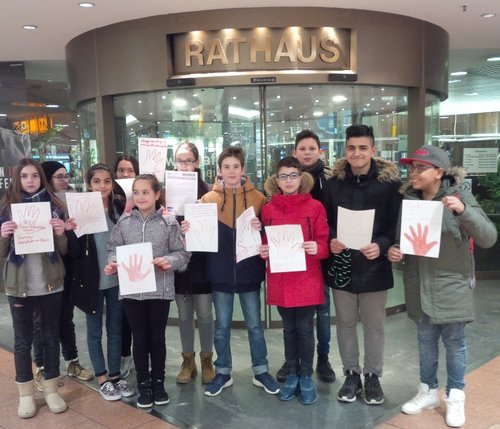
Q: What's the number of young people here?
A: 11